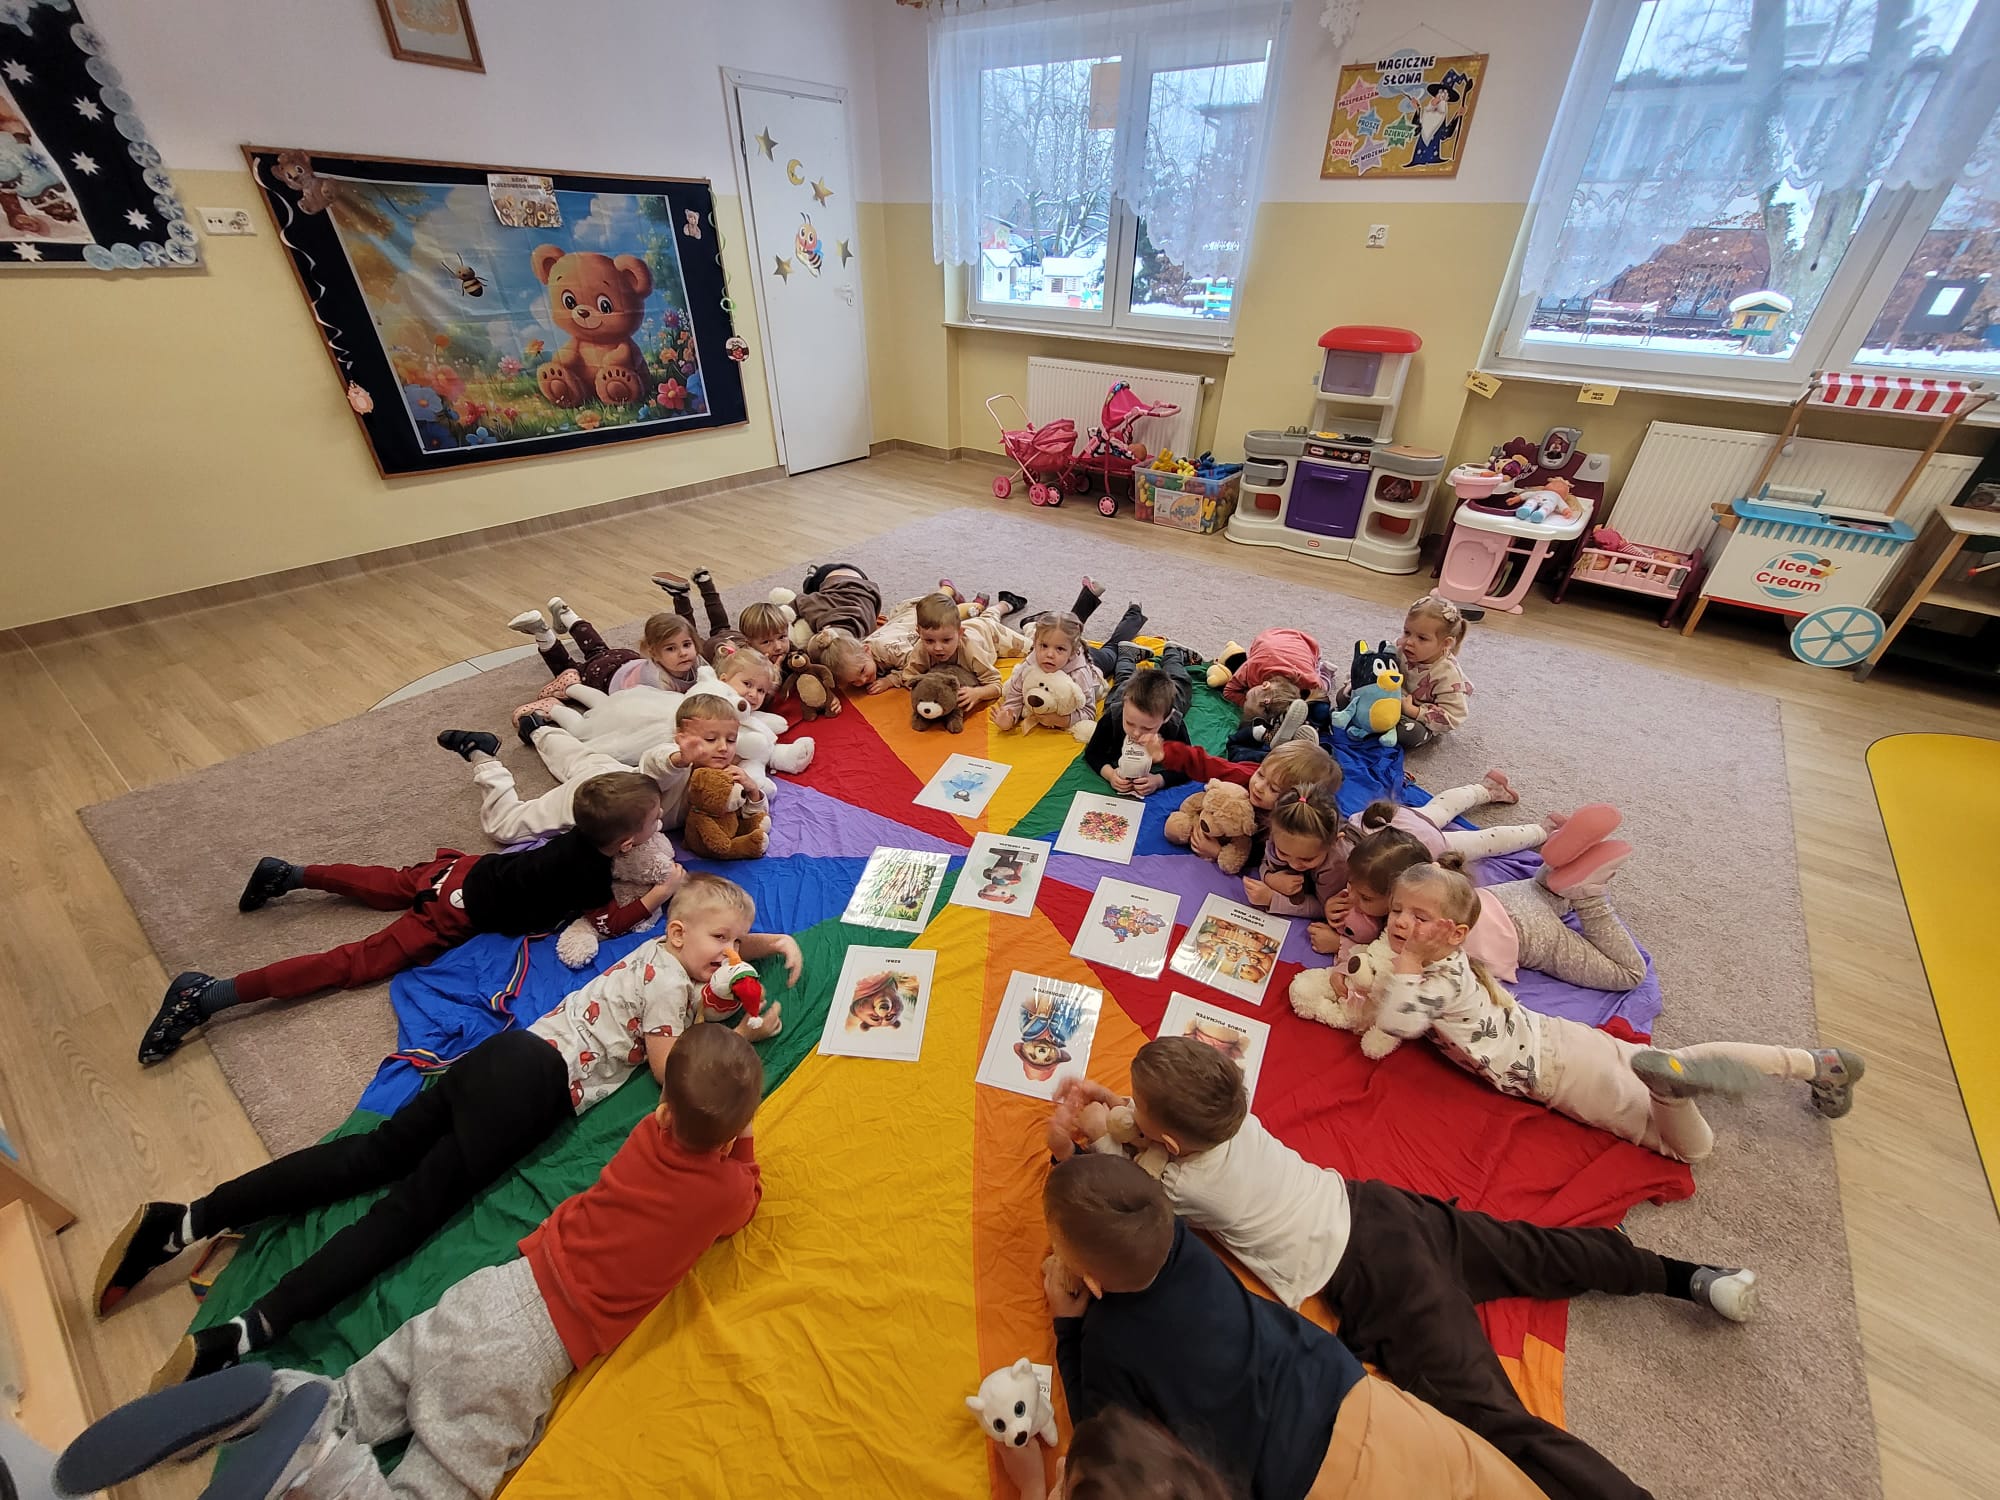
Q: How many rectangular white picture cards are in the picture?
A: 9